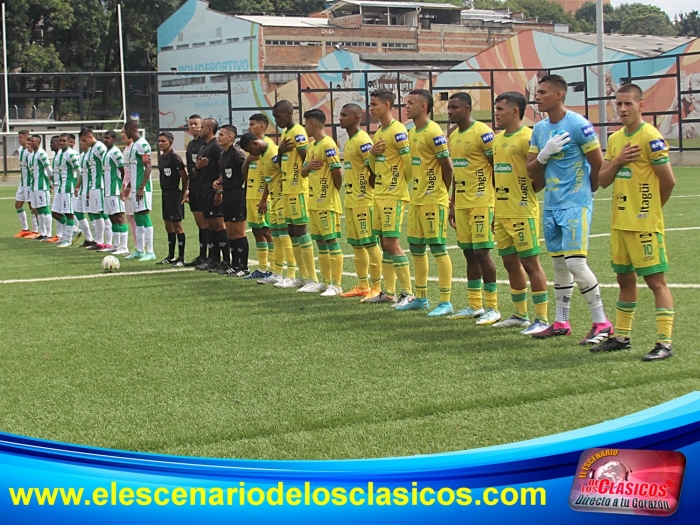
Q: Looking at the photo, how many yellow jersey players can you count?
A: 10